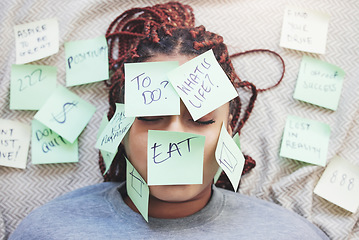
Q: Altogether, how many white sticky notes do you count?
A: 4